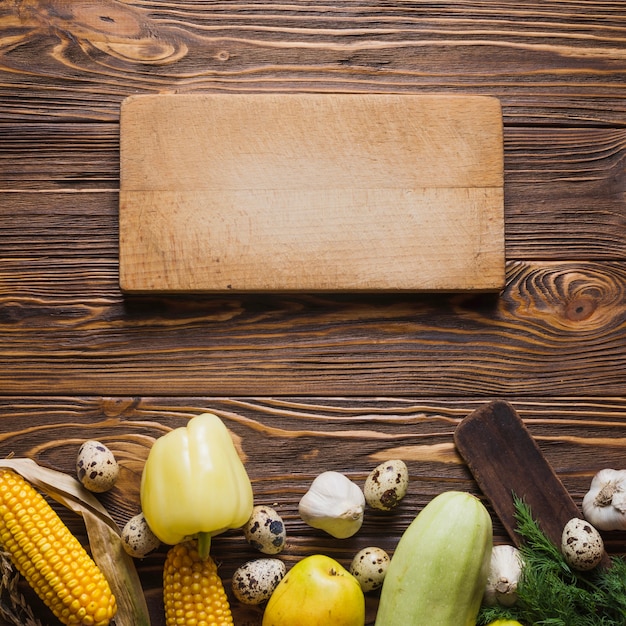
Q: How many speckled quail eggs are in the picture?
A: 7